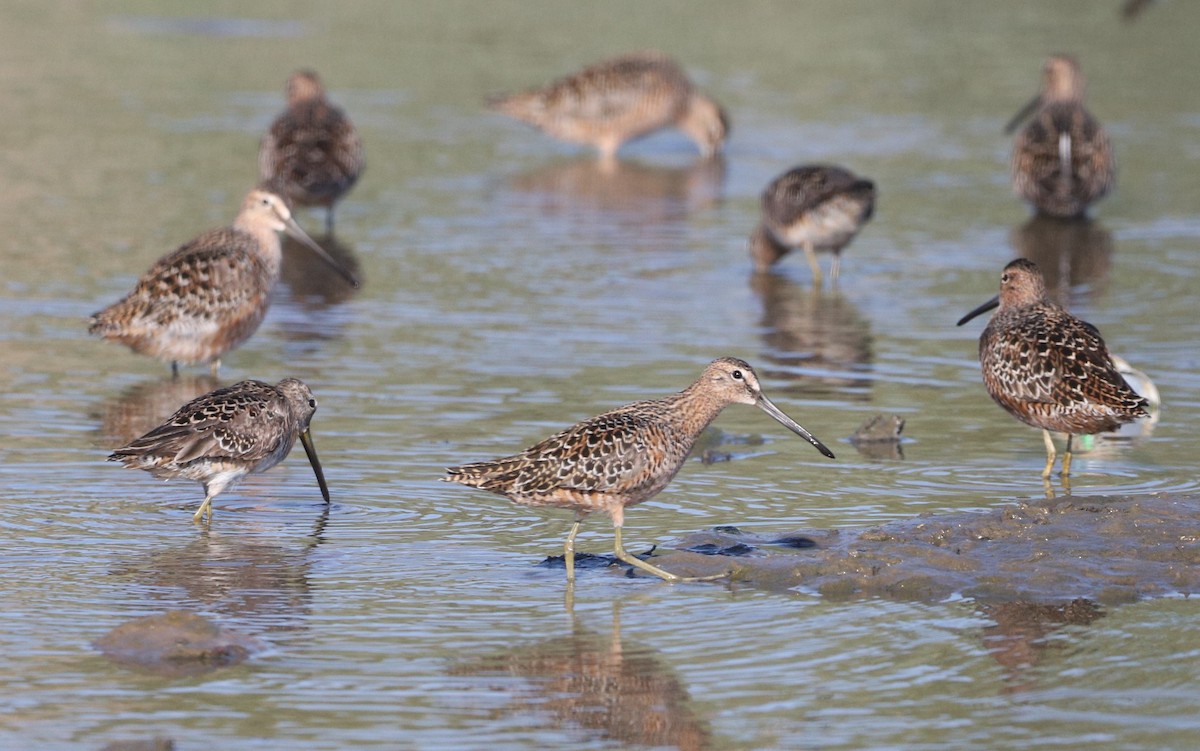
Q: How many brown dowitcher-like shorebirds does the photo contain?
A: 8